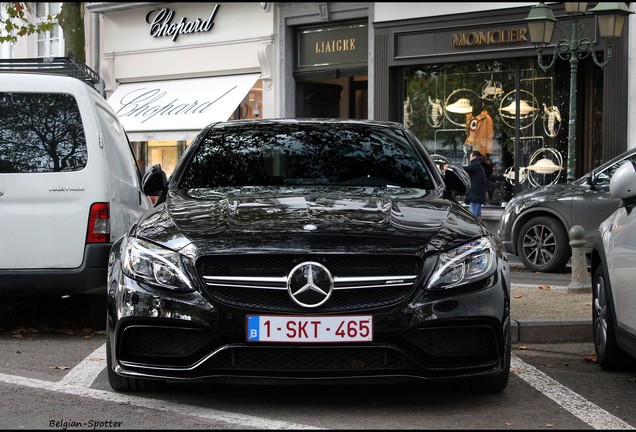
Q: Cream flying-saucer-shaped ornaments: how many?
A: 3